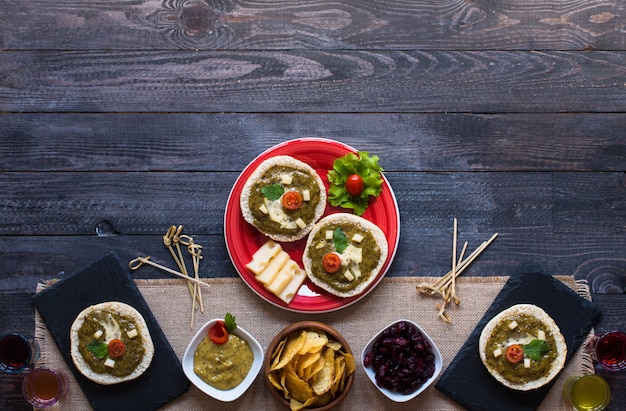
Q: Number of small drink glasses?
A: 4